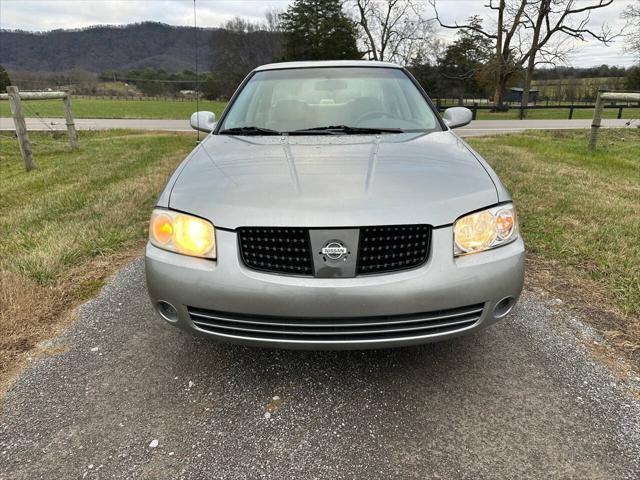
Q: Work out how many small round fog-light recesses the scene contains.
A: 2